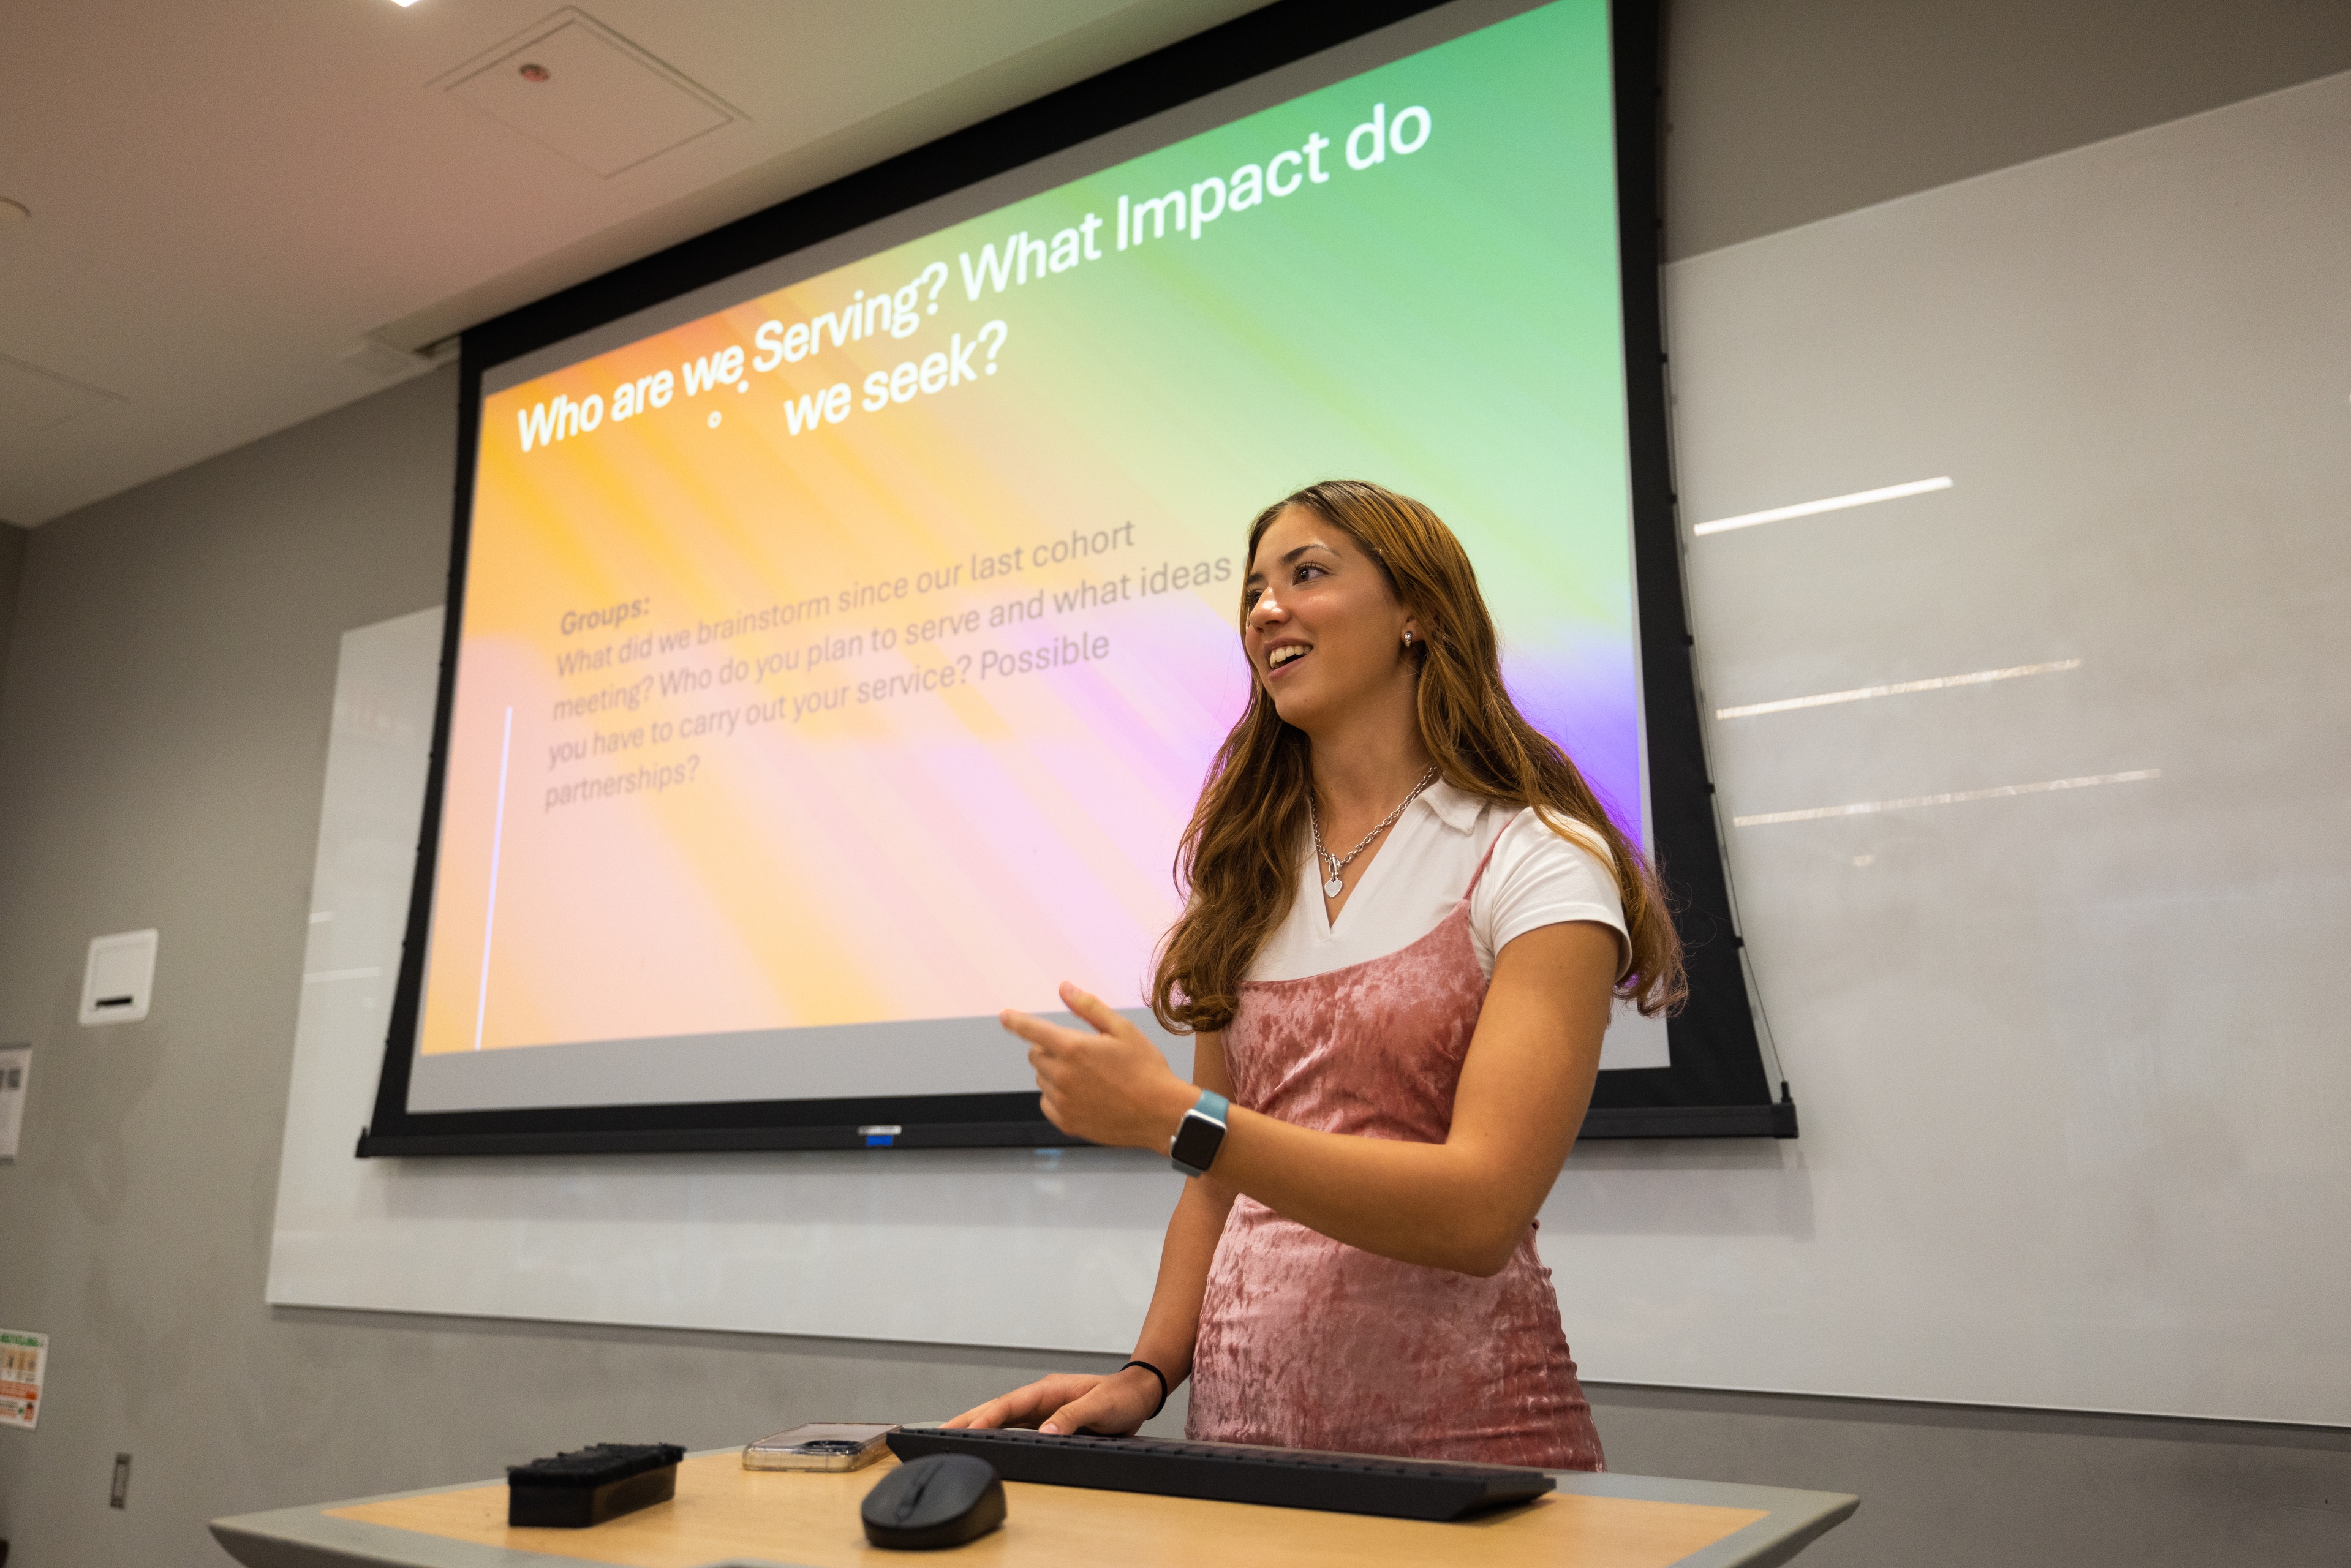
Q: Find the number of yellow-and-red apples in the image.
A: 0